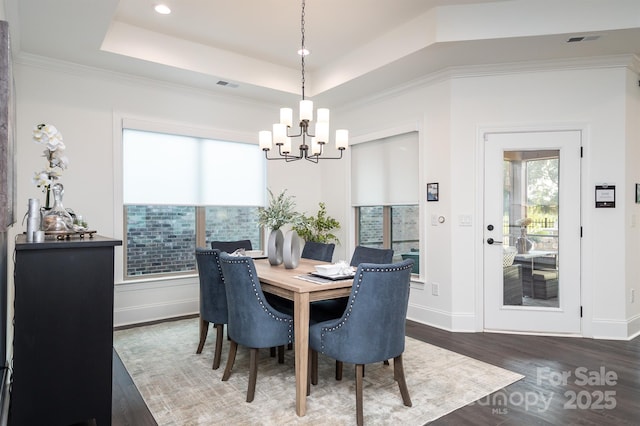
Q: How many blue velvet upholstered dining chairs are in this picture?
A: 6